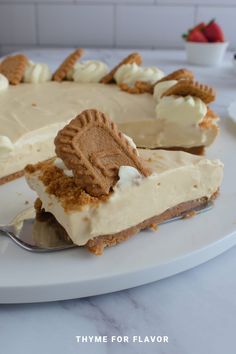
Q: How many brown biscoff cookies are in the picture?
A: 6